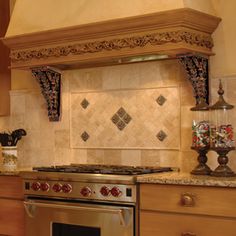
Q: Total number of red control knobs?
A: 7